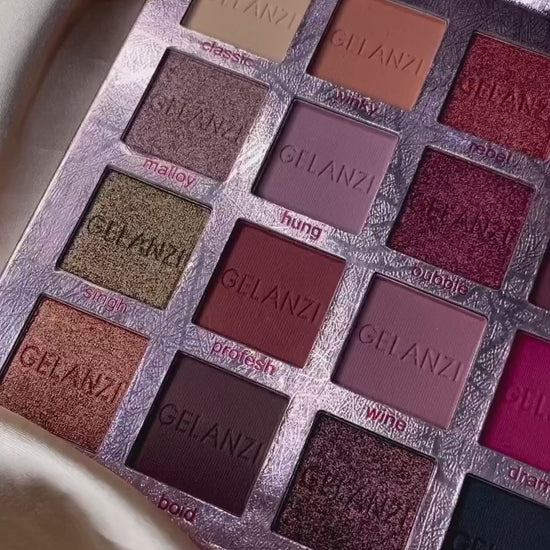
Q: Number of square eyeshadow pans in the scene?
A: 15